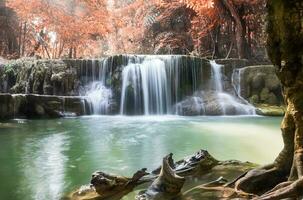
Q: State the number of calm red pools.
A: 0